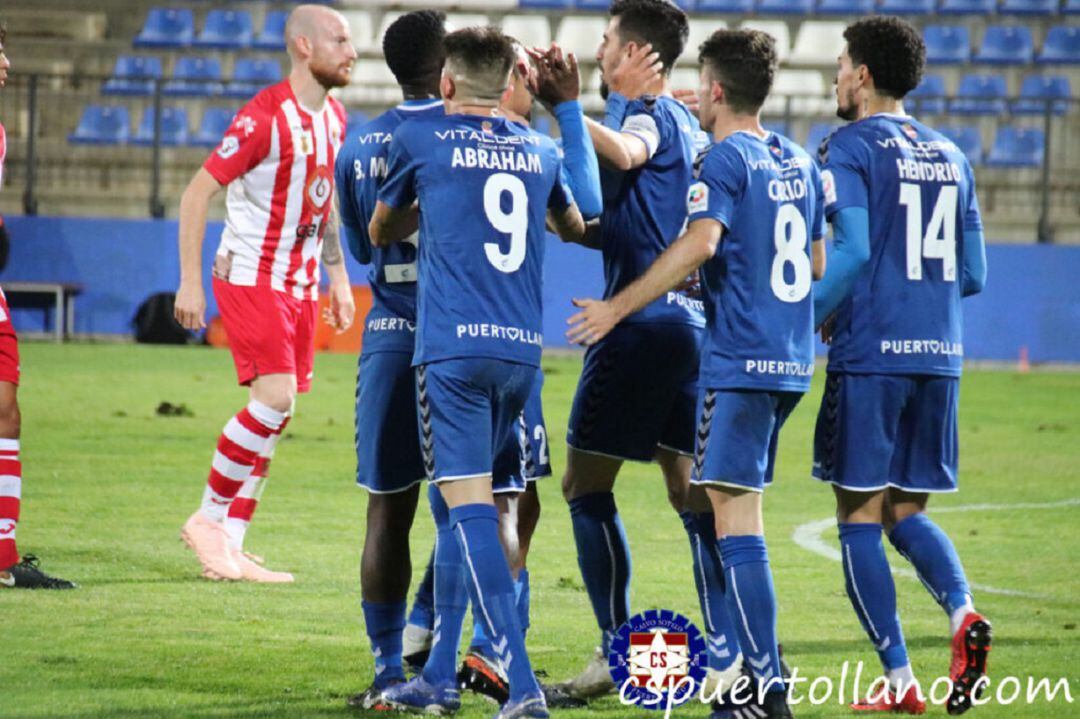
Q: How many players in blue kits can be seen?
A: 6